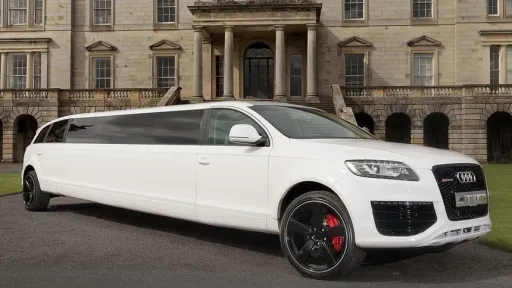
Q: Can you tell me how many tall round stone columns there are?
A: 4